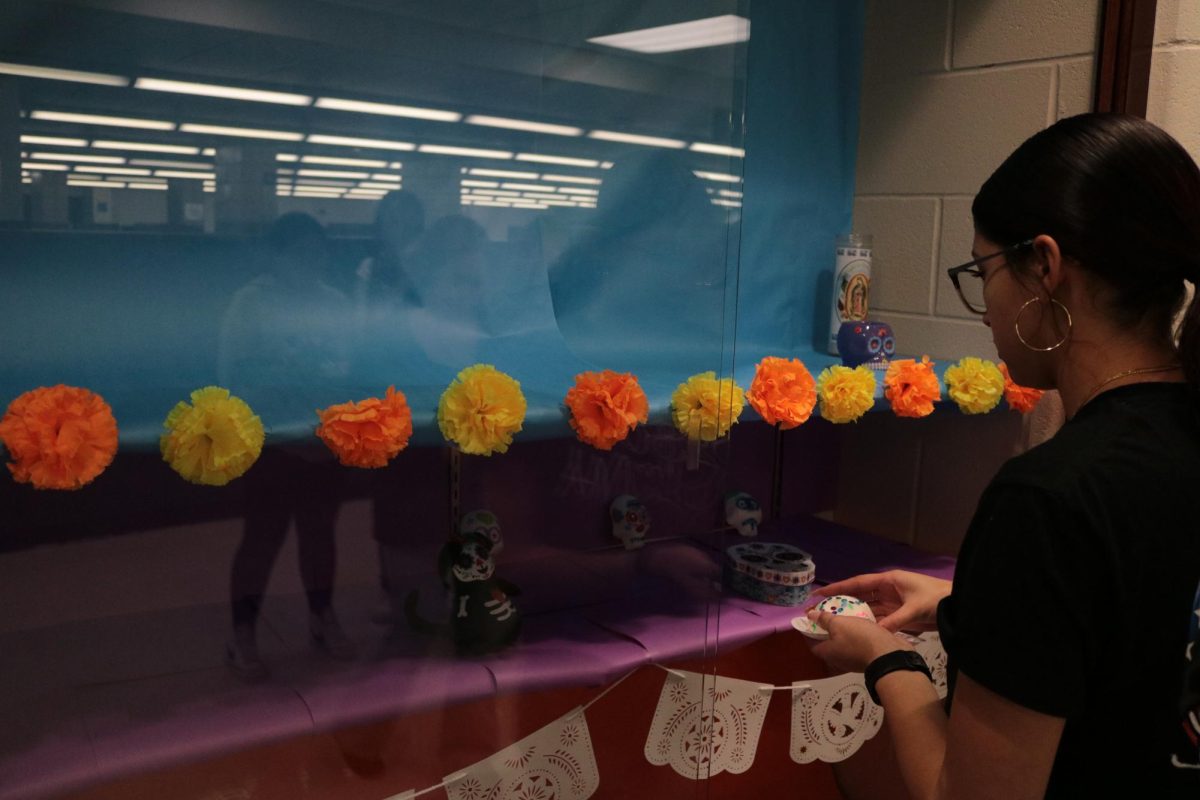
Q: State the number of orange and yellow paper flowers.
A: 11